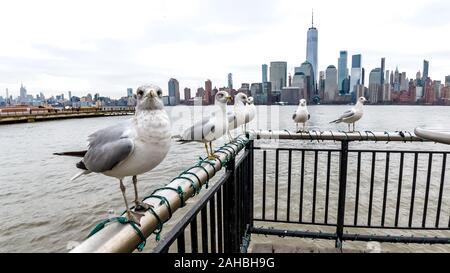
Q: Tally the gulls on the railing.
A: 6